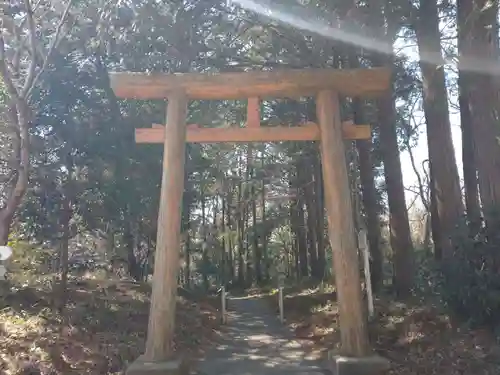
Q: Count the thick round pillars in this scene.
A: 2